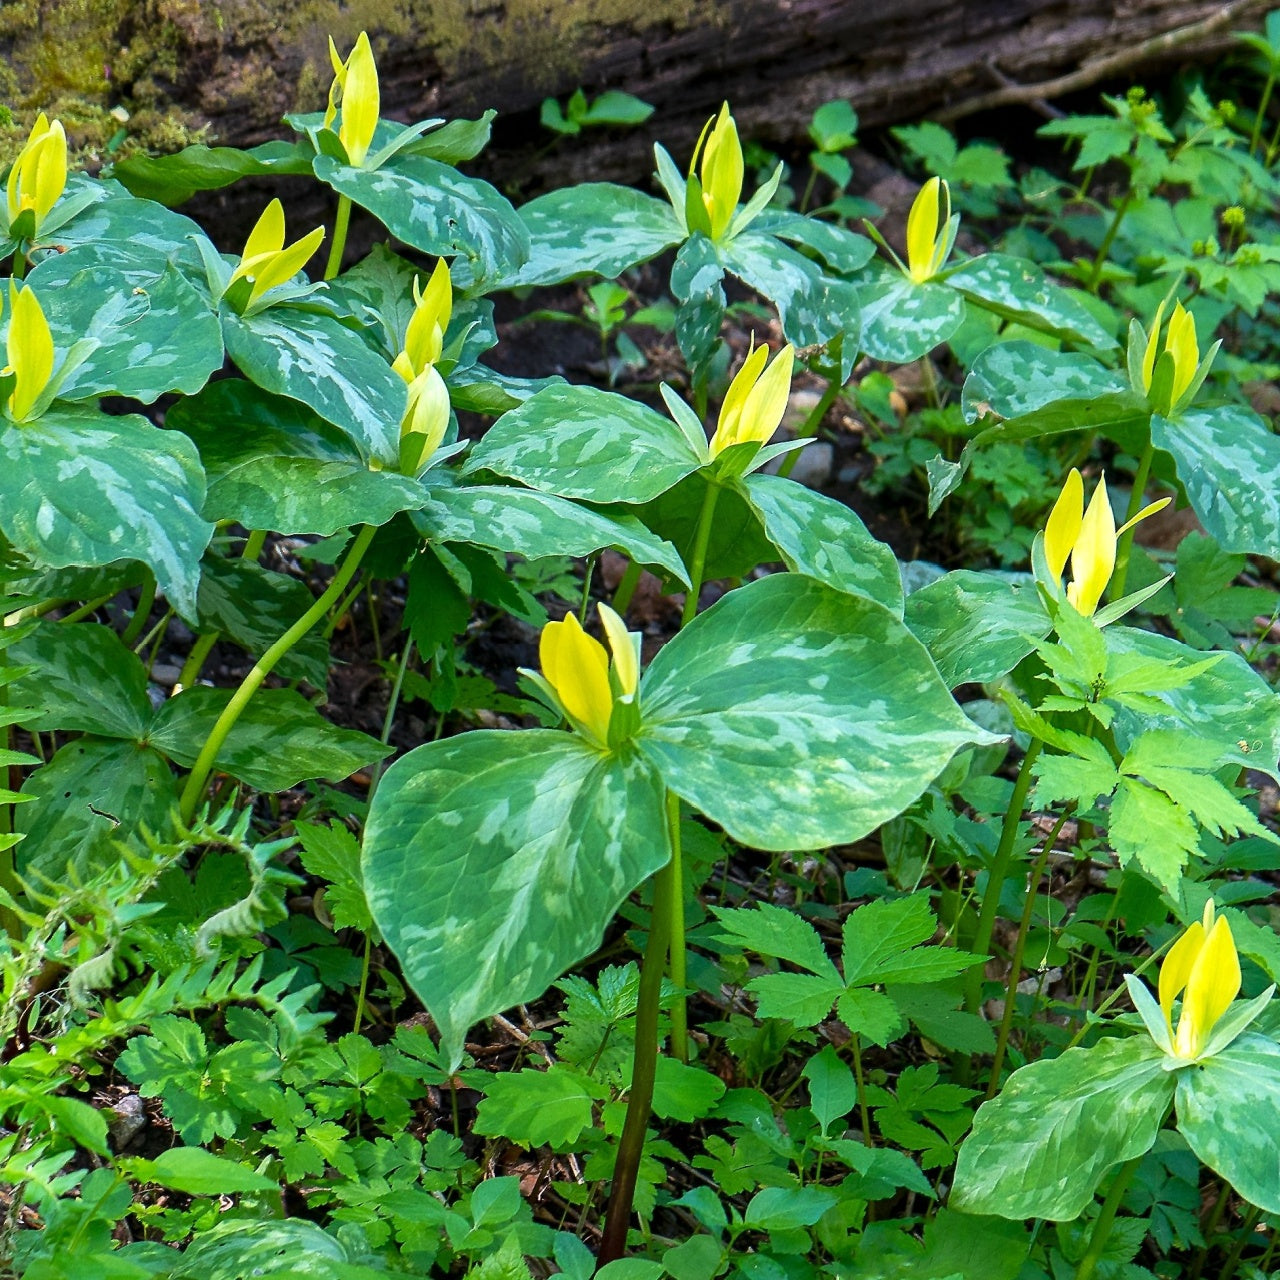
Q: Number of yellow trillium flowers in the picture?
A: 13